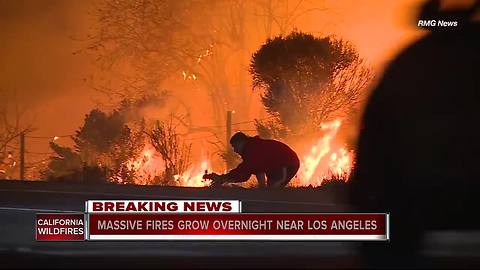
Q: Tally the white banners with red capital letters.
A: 1